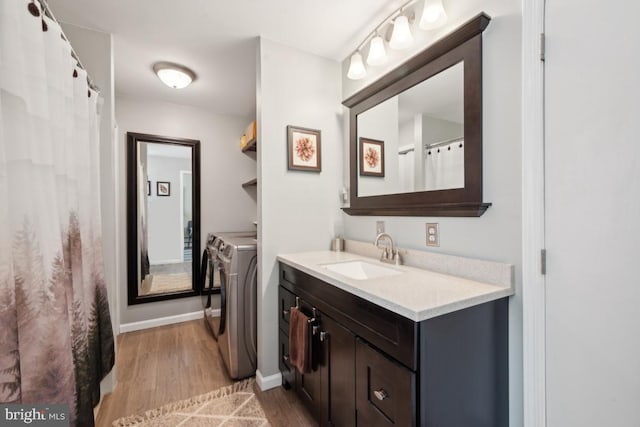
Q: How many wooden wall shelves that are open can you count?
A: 2